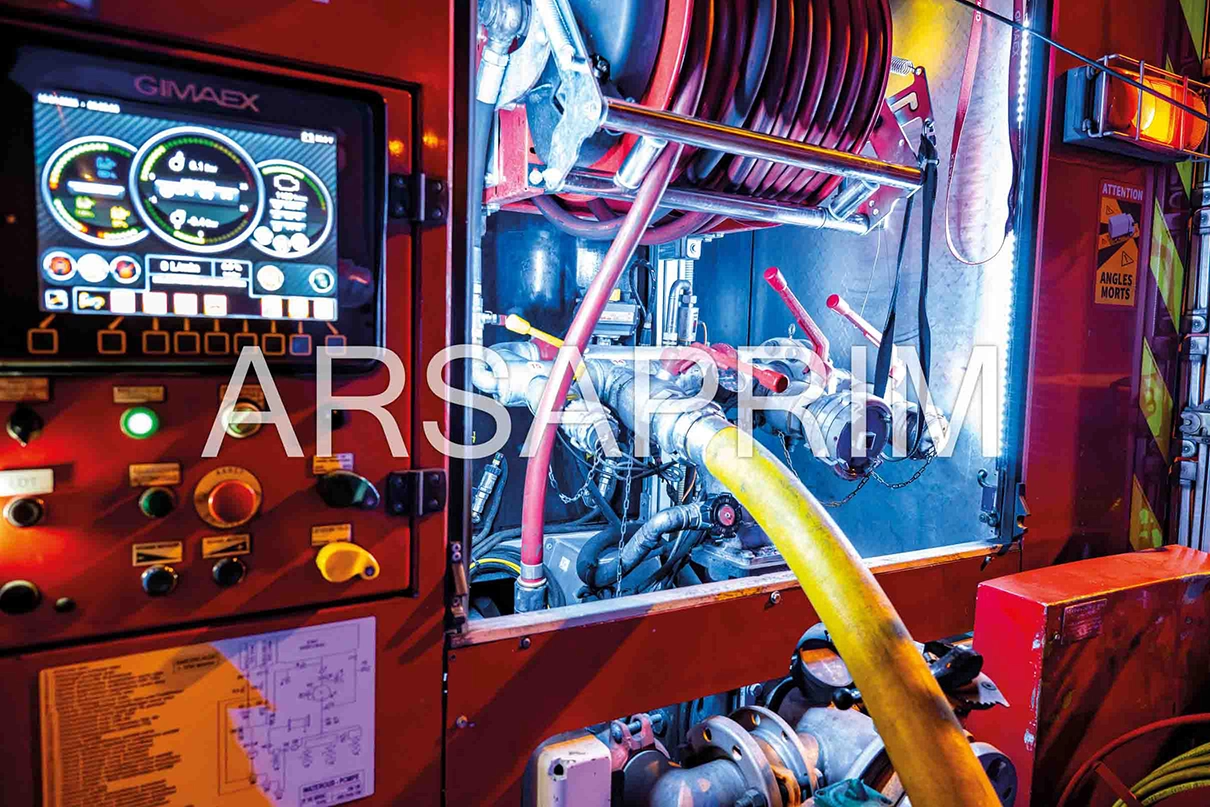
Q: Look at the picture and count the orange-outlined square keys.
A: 9